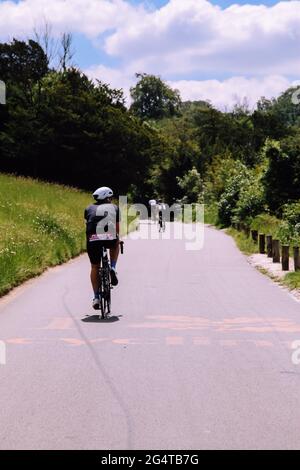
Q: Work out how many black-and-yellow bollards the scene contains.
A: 0